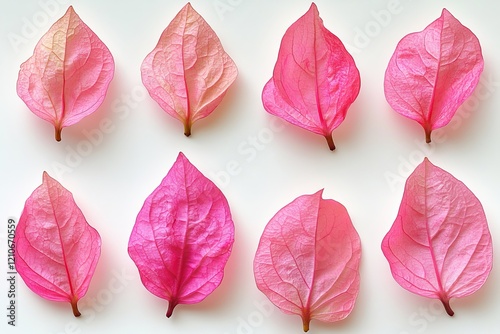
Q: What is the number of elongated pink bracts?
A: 8